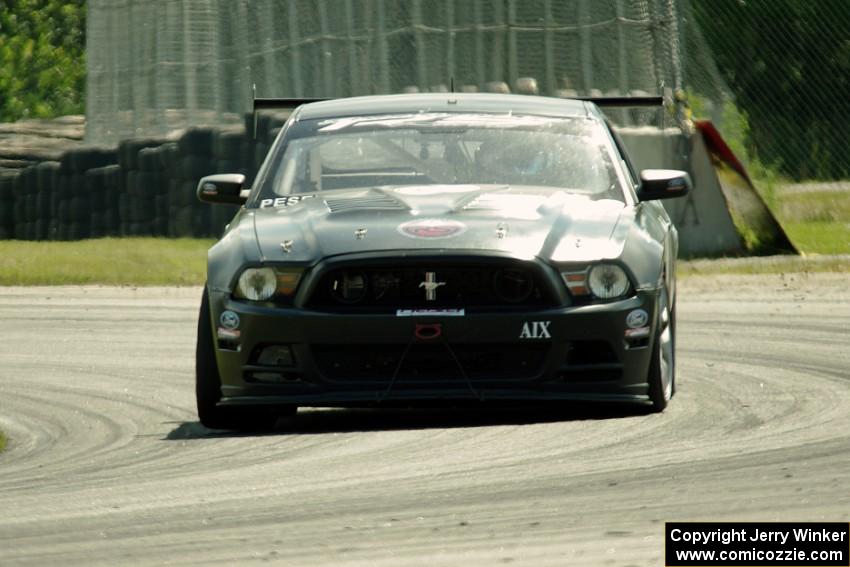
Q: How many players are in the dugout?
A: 0